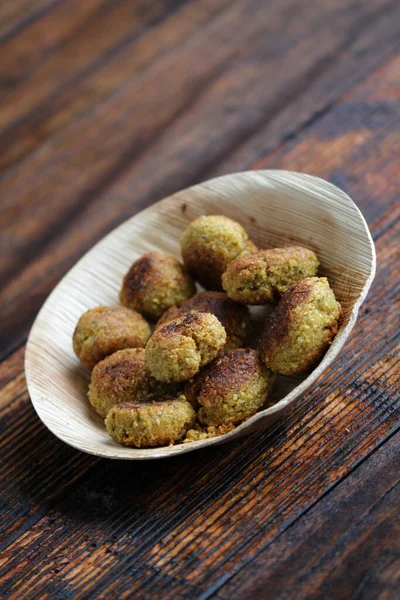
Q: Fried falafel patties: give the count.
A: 10